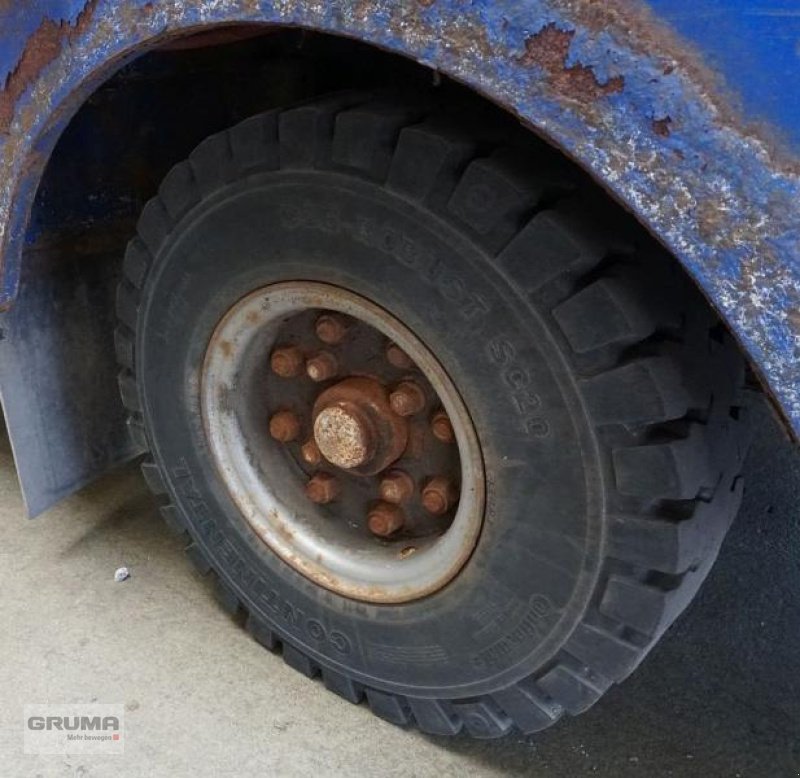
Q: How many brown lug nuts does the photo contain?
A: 12